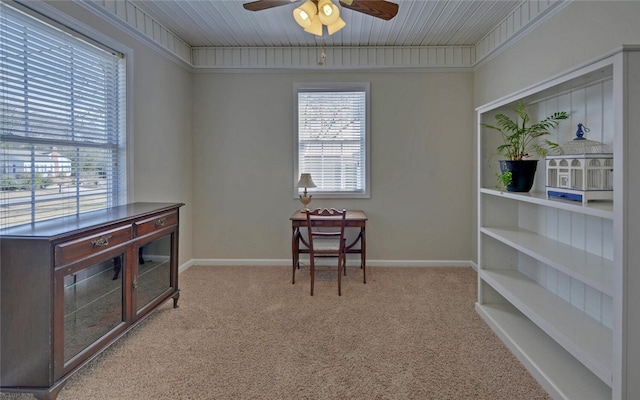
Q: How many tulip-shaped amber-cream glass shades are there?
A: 4